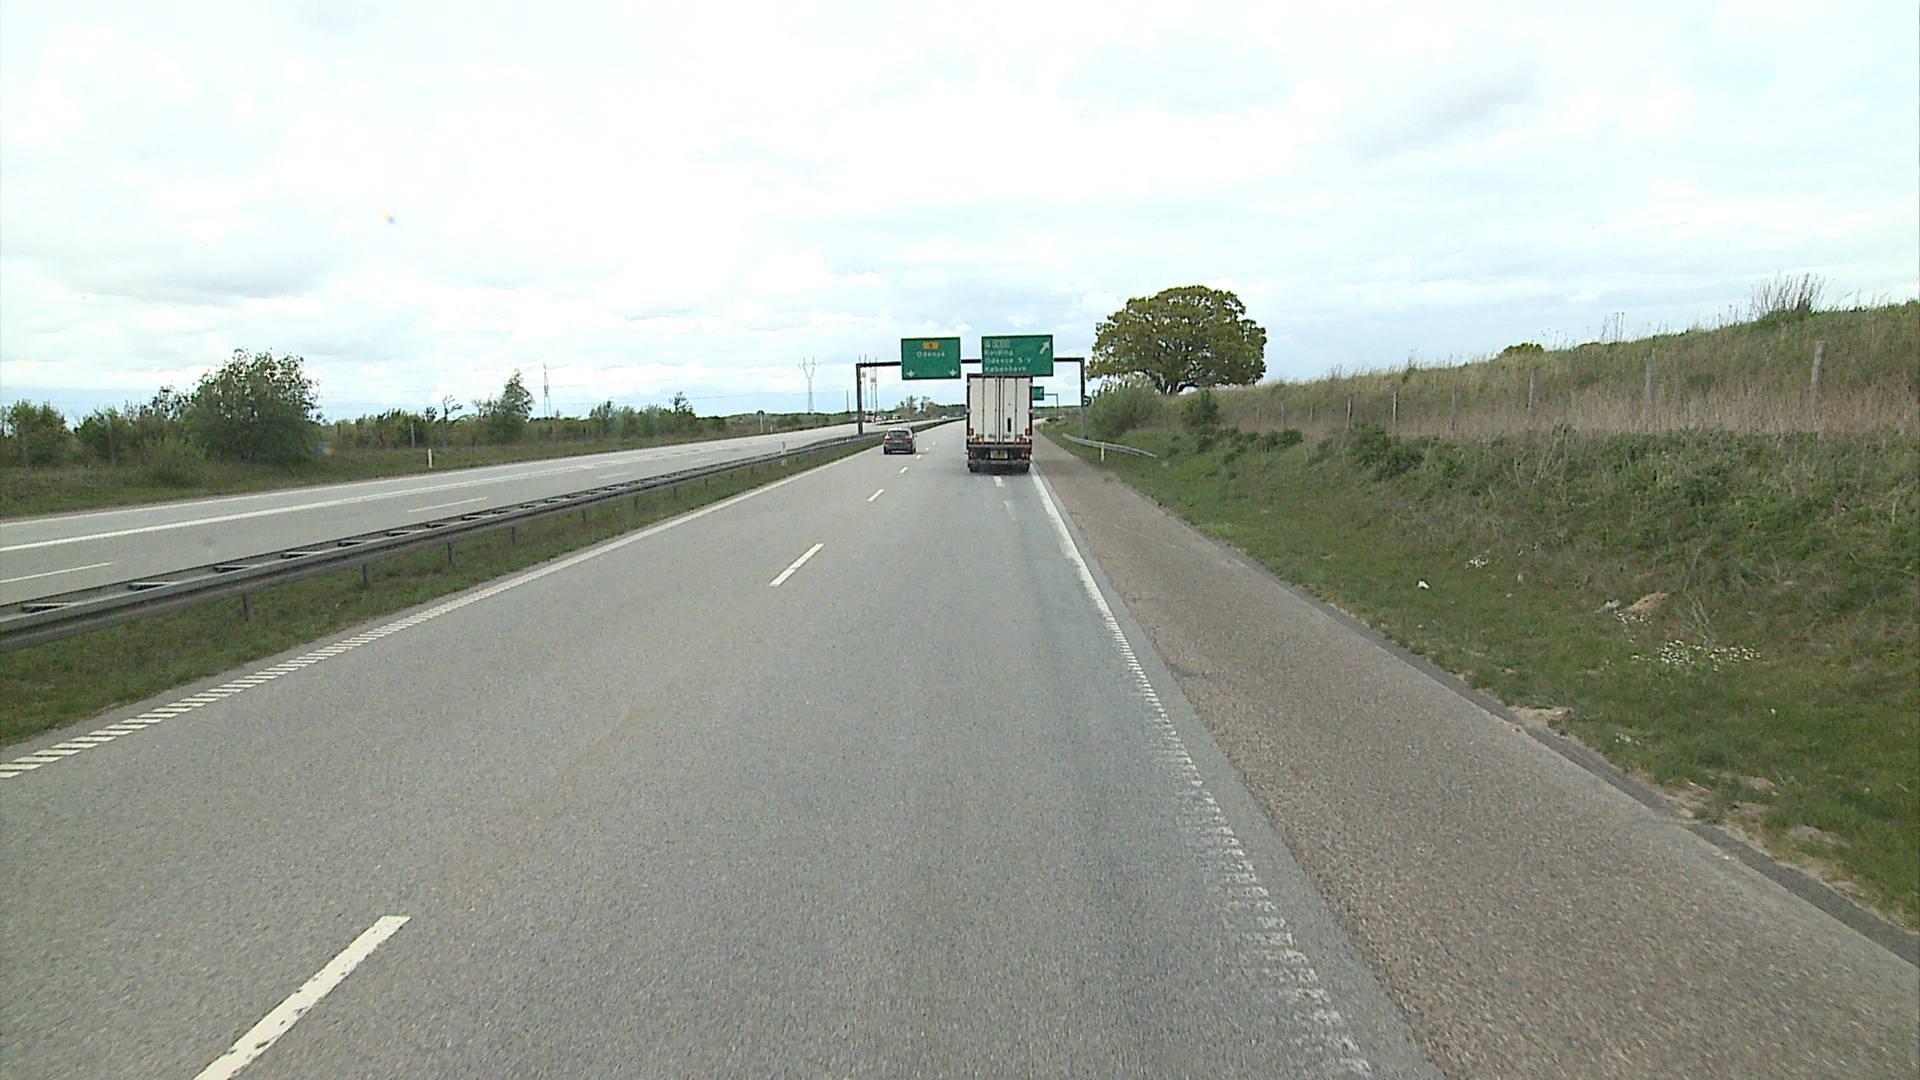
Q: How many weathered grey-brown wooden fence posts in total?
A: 9